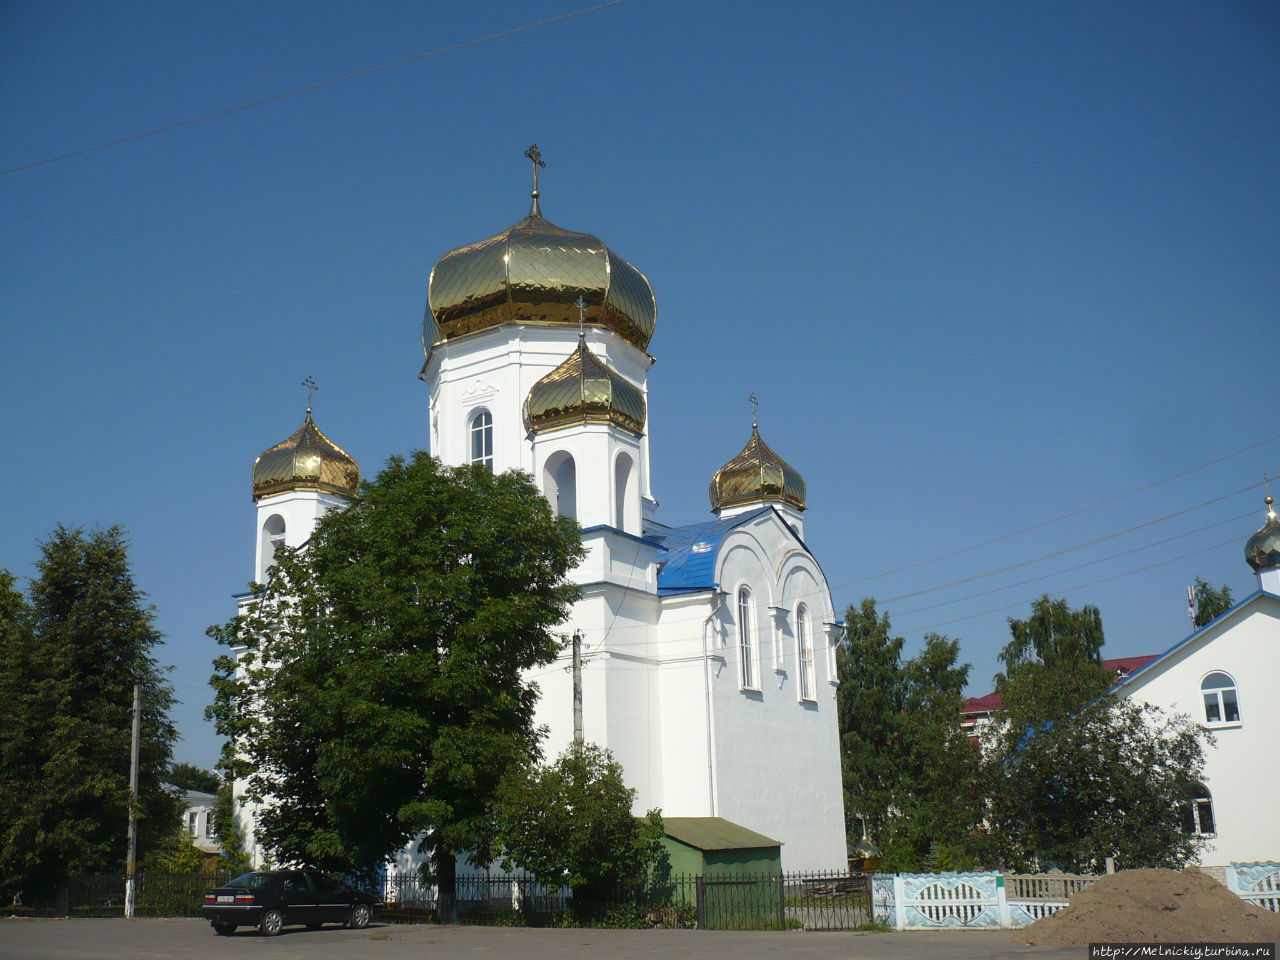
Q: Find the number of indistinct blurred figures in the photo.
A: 0